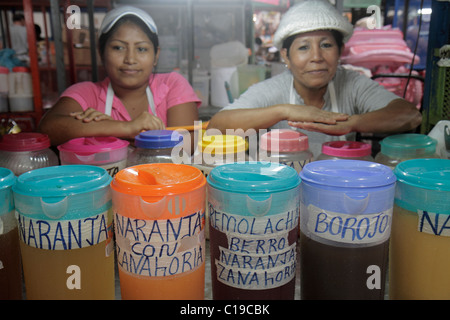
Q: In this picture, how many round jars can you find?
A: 13